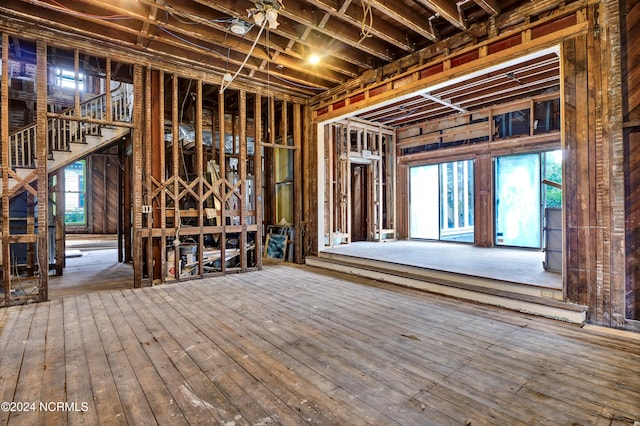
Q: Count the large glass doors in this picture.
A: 2